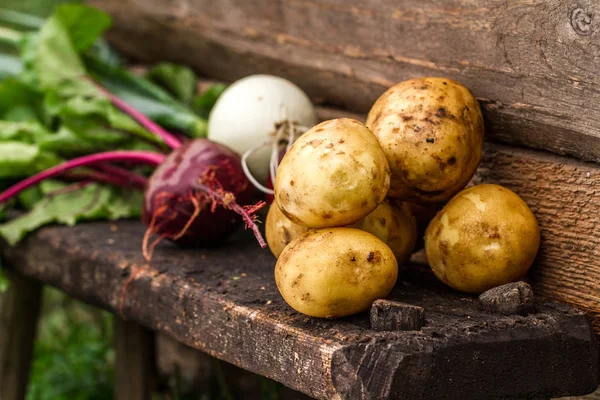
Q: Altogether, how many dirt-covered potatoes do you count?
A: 6